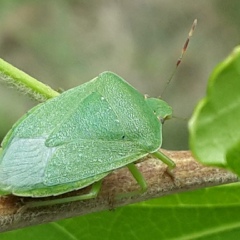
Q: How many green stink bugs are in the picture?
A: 1